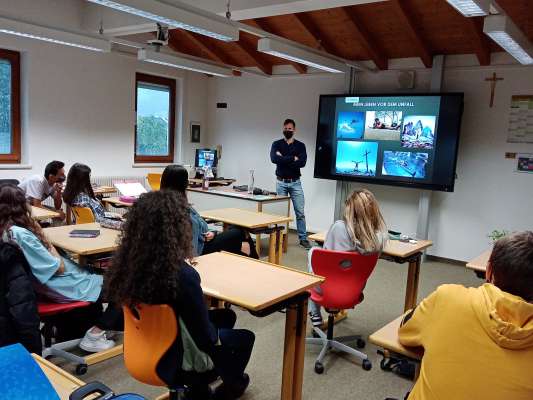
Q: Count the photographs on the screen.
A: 5